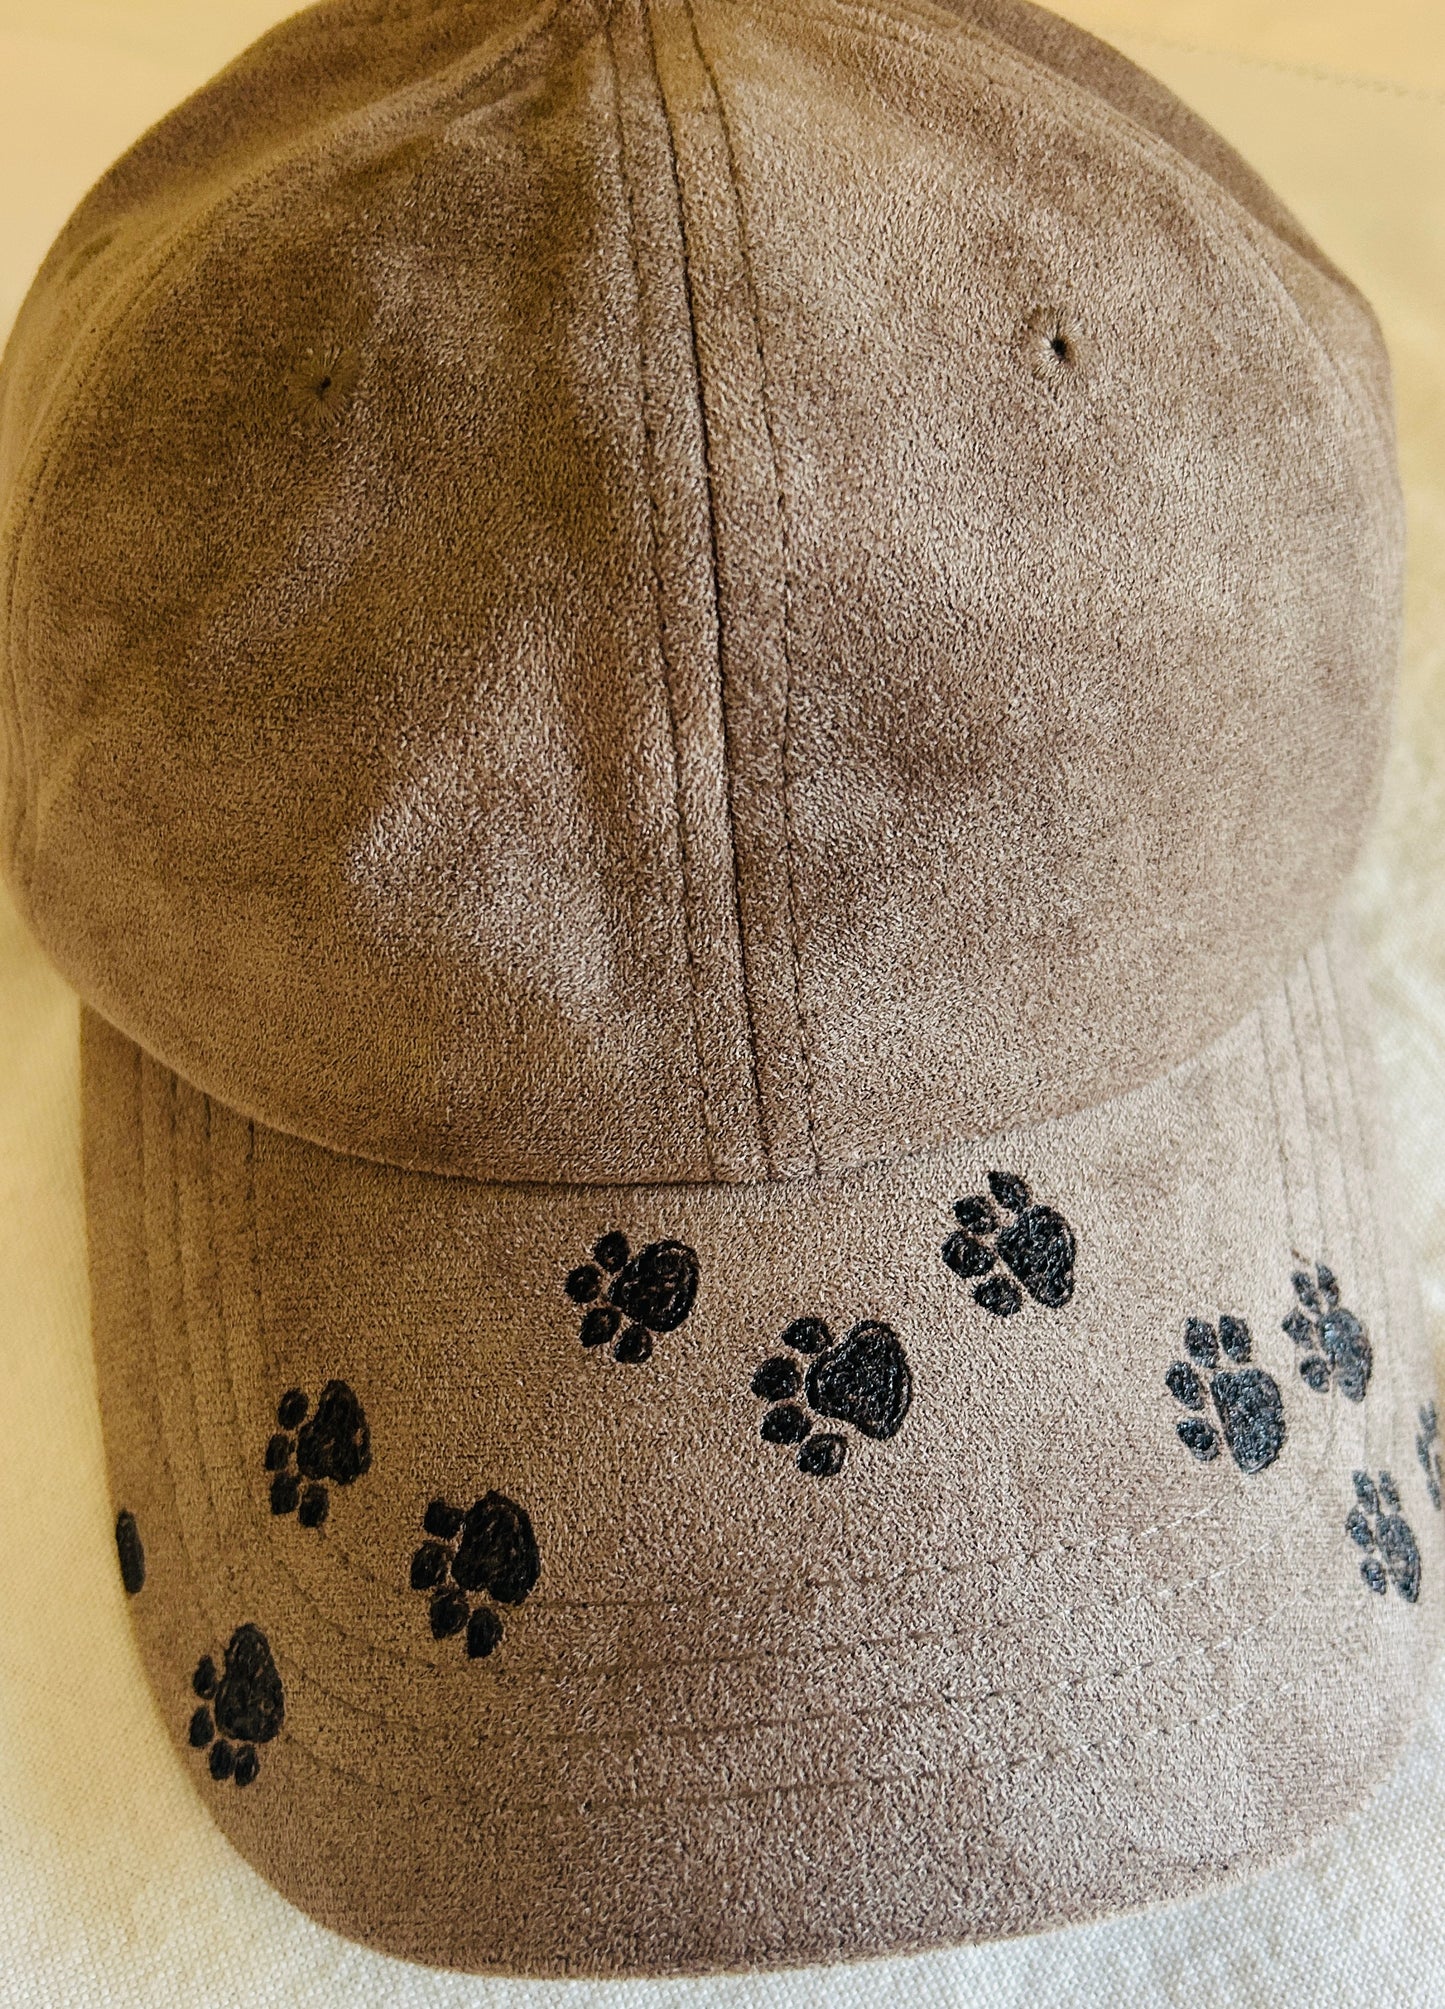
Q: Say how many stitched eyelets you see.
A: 2